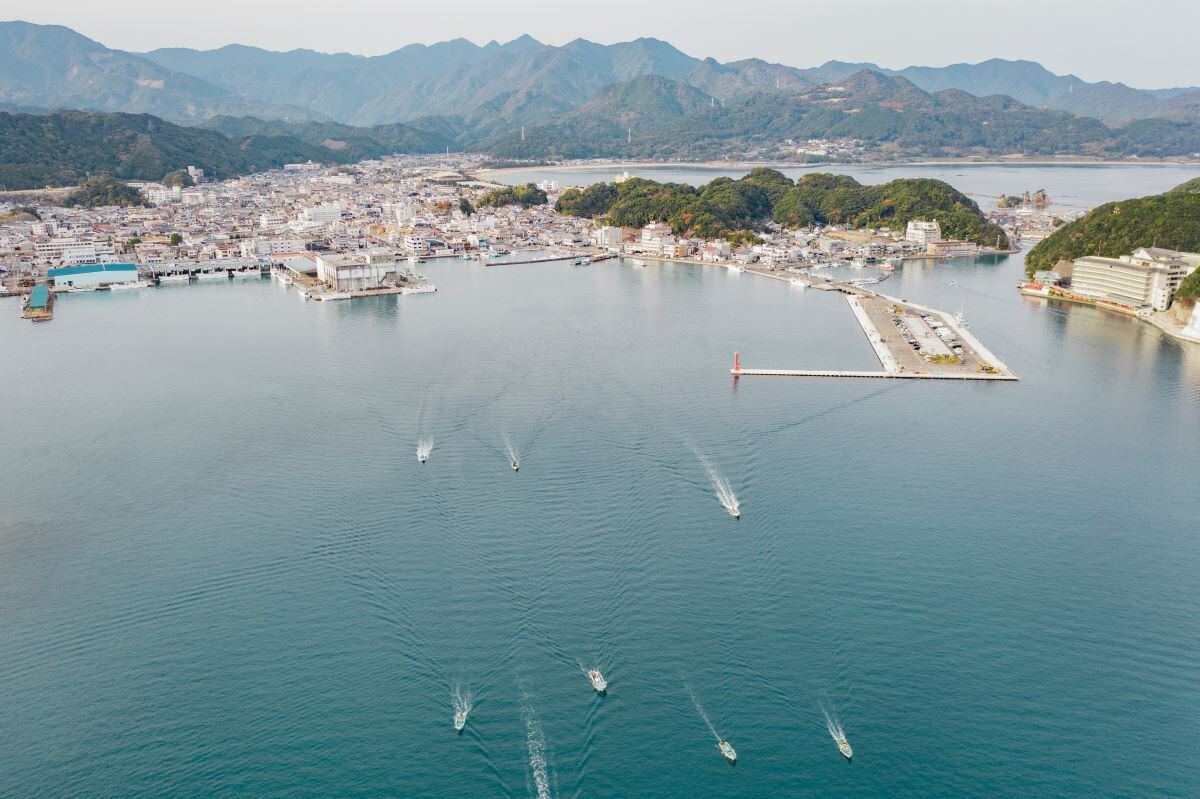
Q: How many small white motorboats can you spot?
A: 7